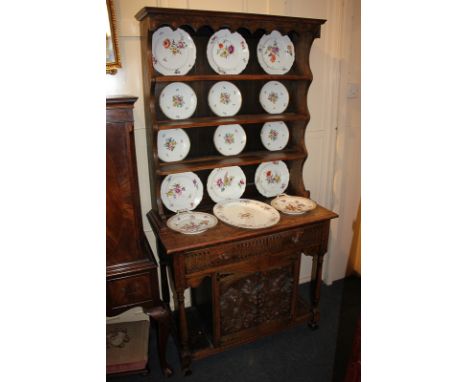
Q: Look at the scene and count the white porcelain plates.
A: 15